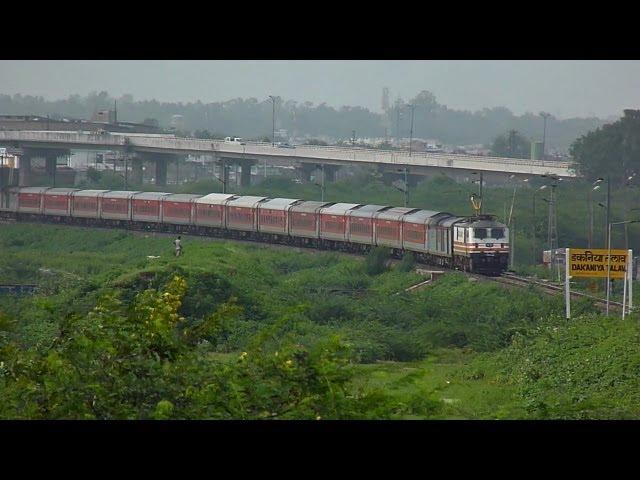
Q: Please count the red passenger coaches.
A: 14